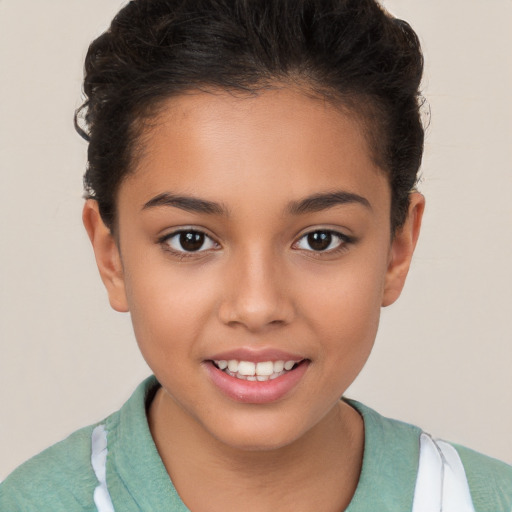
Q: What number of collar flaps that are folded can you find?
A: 2